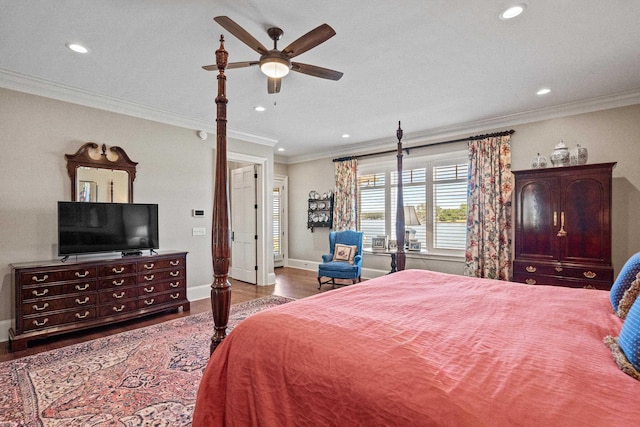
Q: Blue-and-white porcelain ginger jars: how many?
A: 3